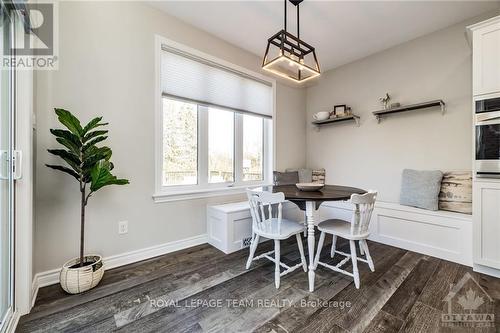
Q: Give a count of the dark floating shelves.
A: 2